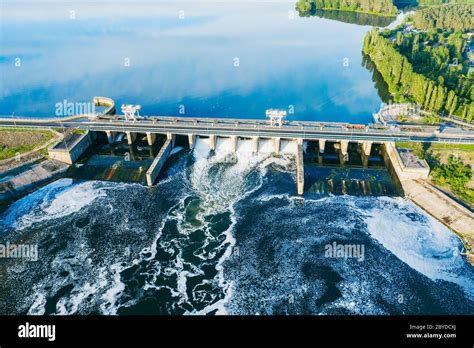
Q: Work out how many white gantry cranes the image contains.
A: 2